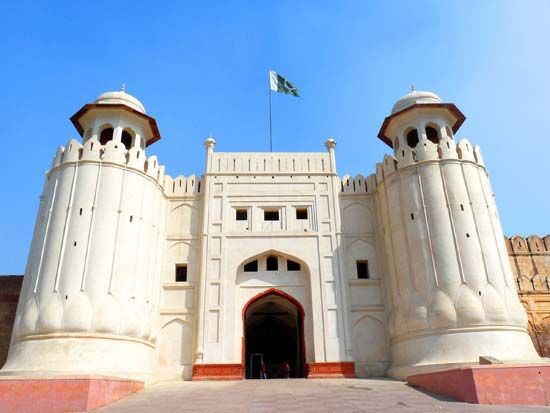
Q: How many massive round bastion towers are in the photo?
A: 2